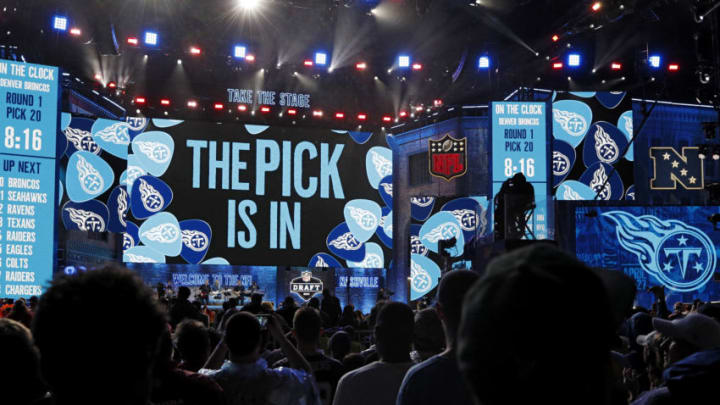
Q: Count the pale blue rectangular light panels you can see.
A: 8